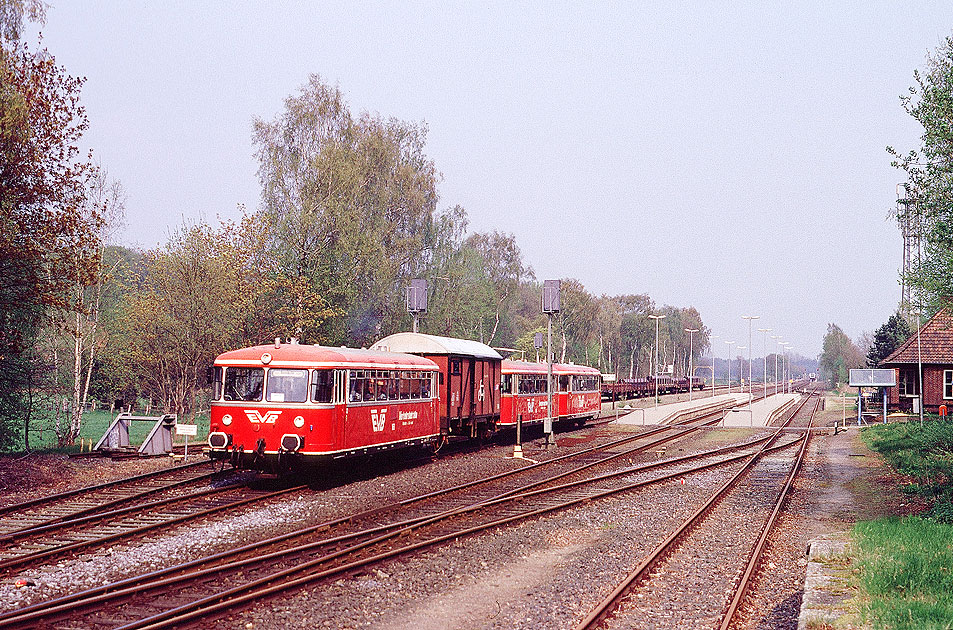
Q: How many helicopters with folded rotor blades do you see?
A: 0